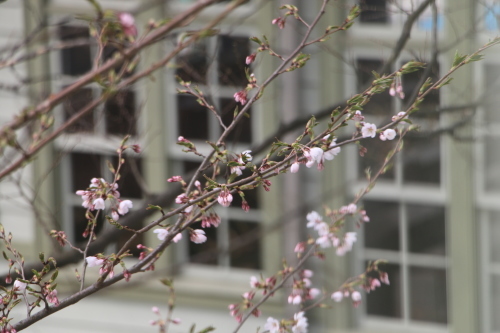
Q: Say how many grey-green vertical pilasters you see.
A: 5